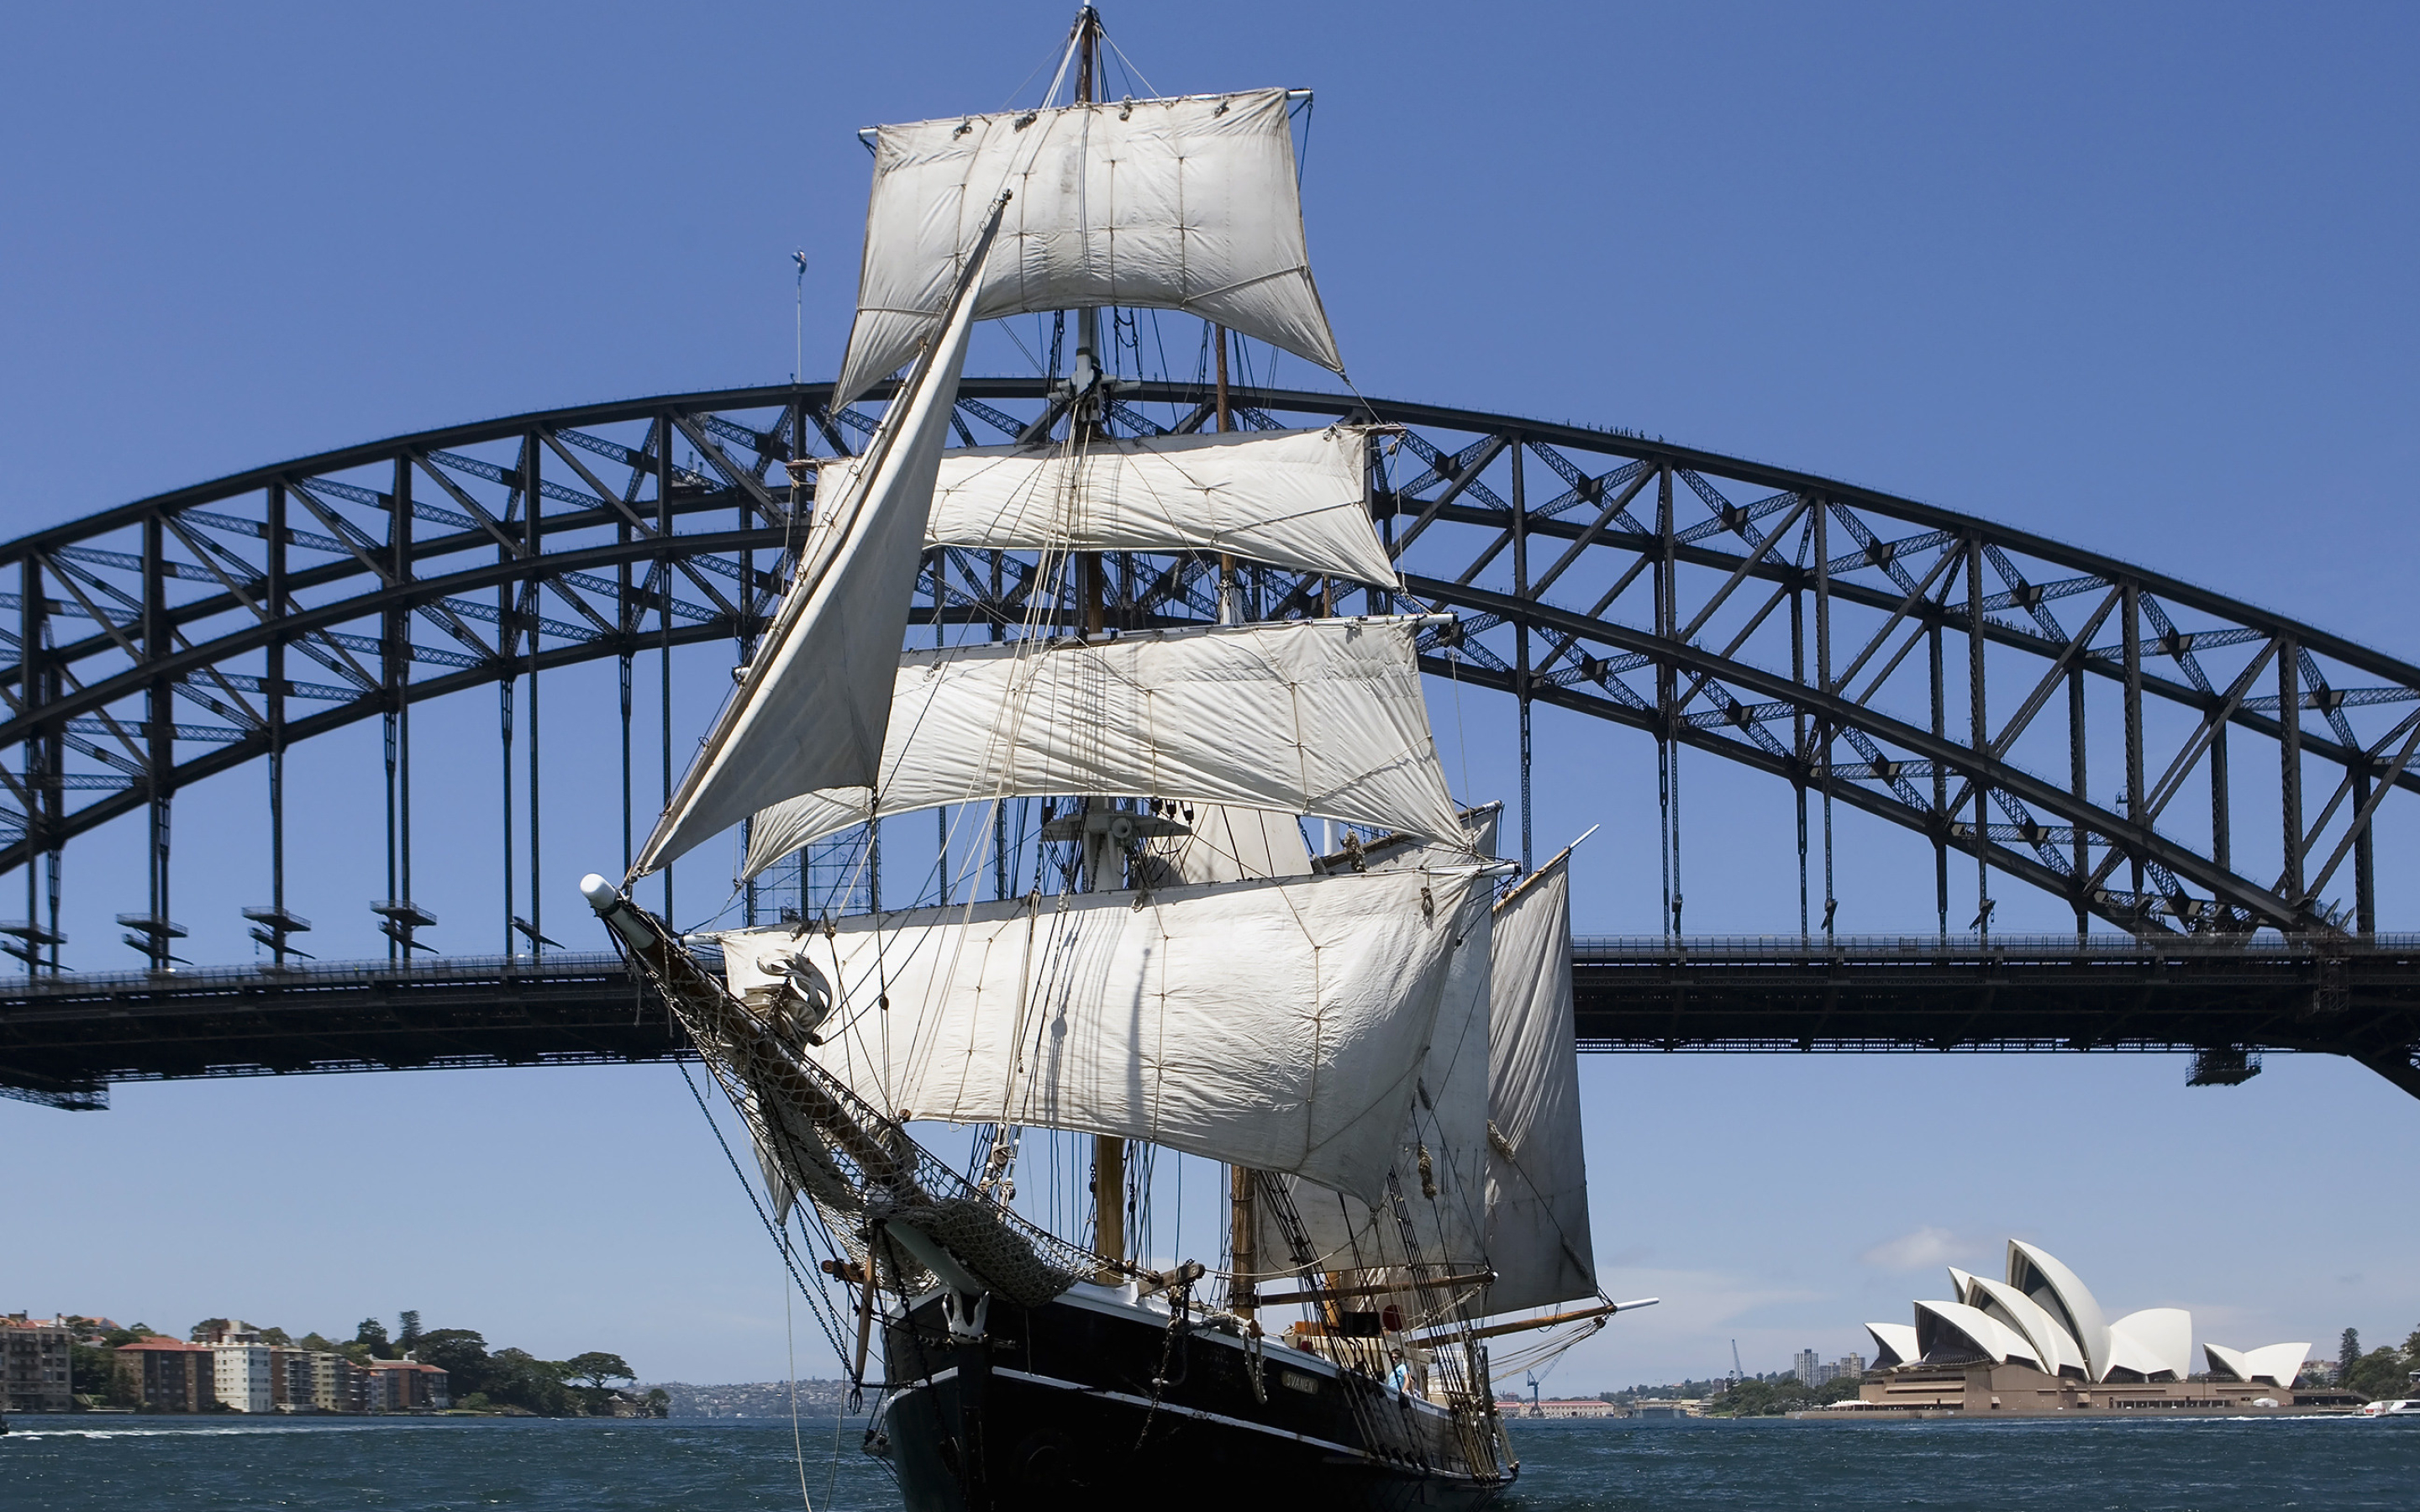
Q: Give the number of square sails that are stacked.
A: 4